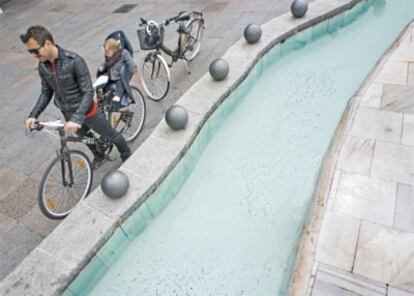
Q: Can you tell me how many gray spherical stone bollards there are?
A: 5